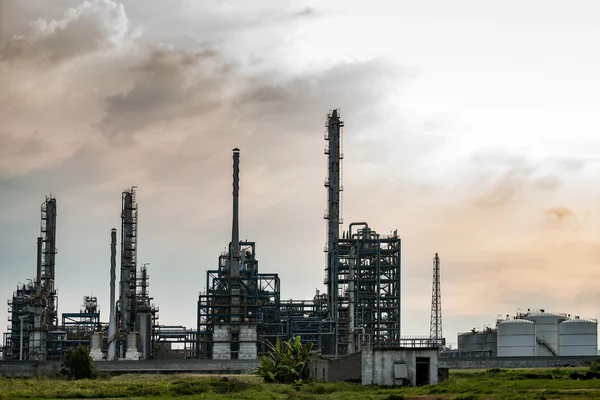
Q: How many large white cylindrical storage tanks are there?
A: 3